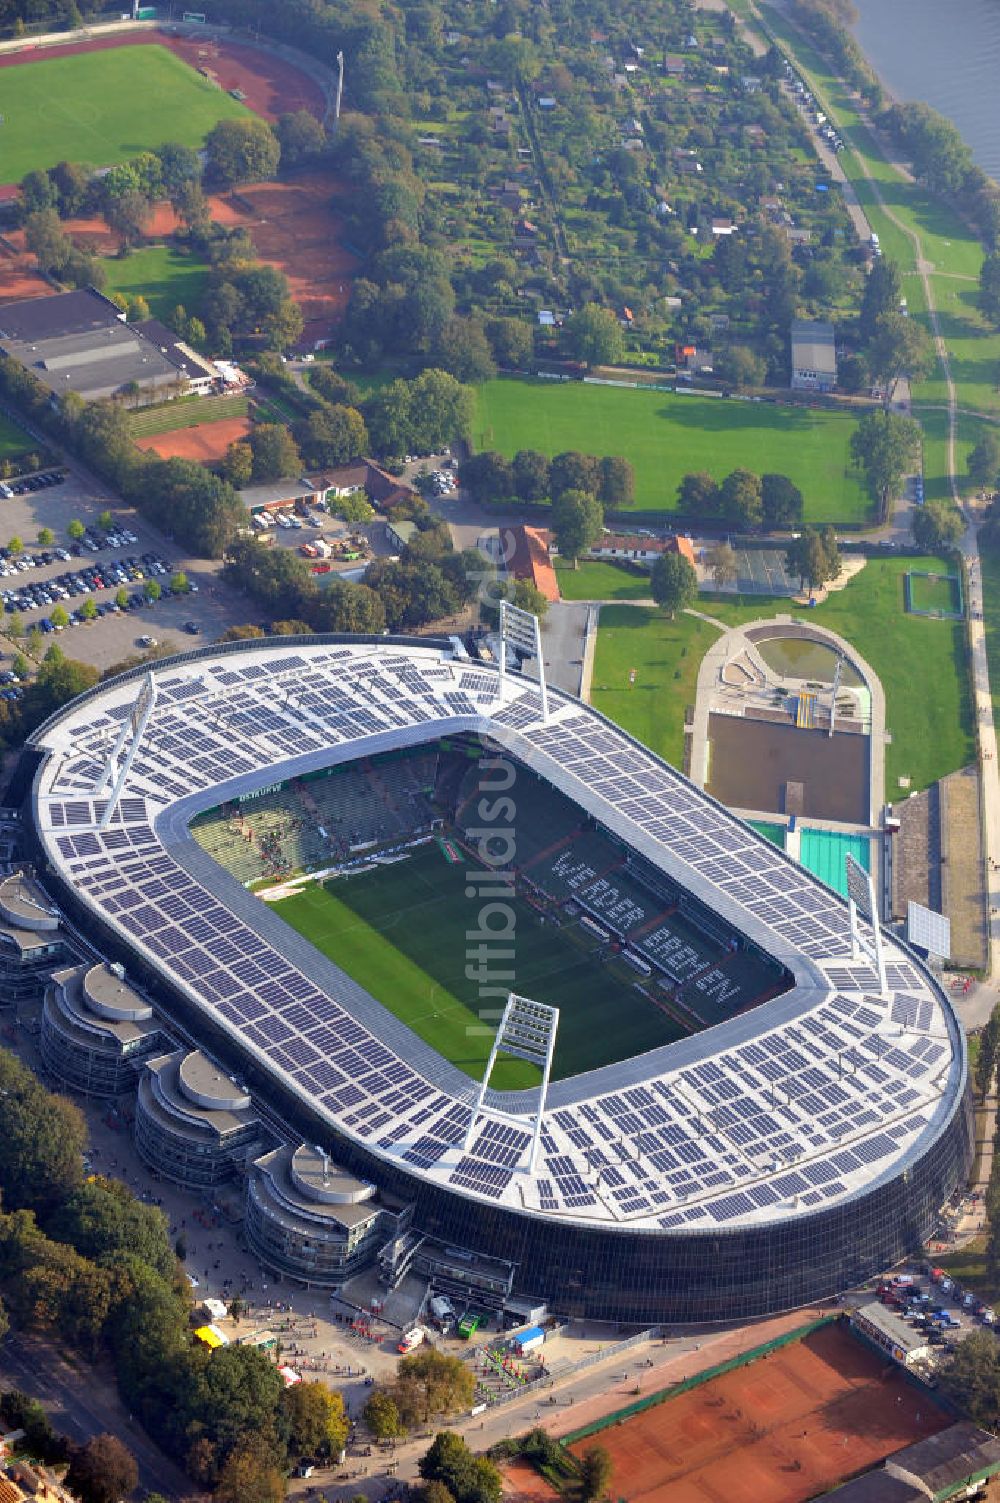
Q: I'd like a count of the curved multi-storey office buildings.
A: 4